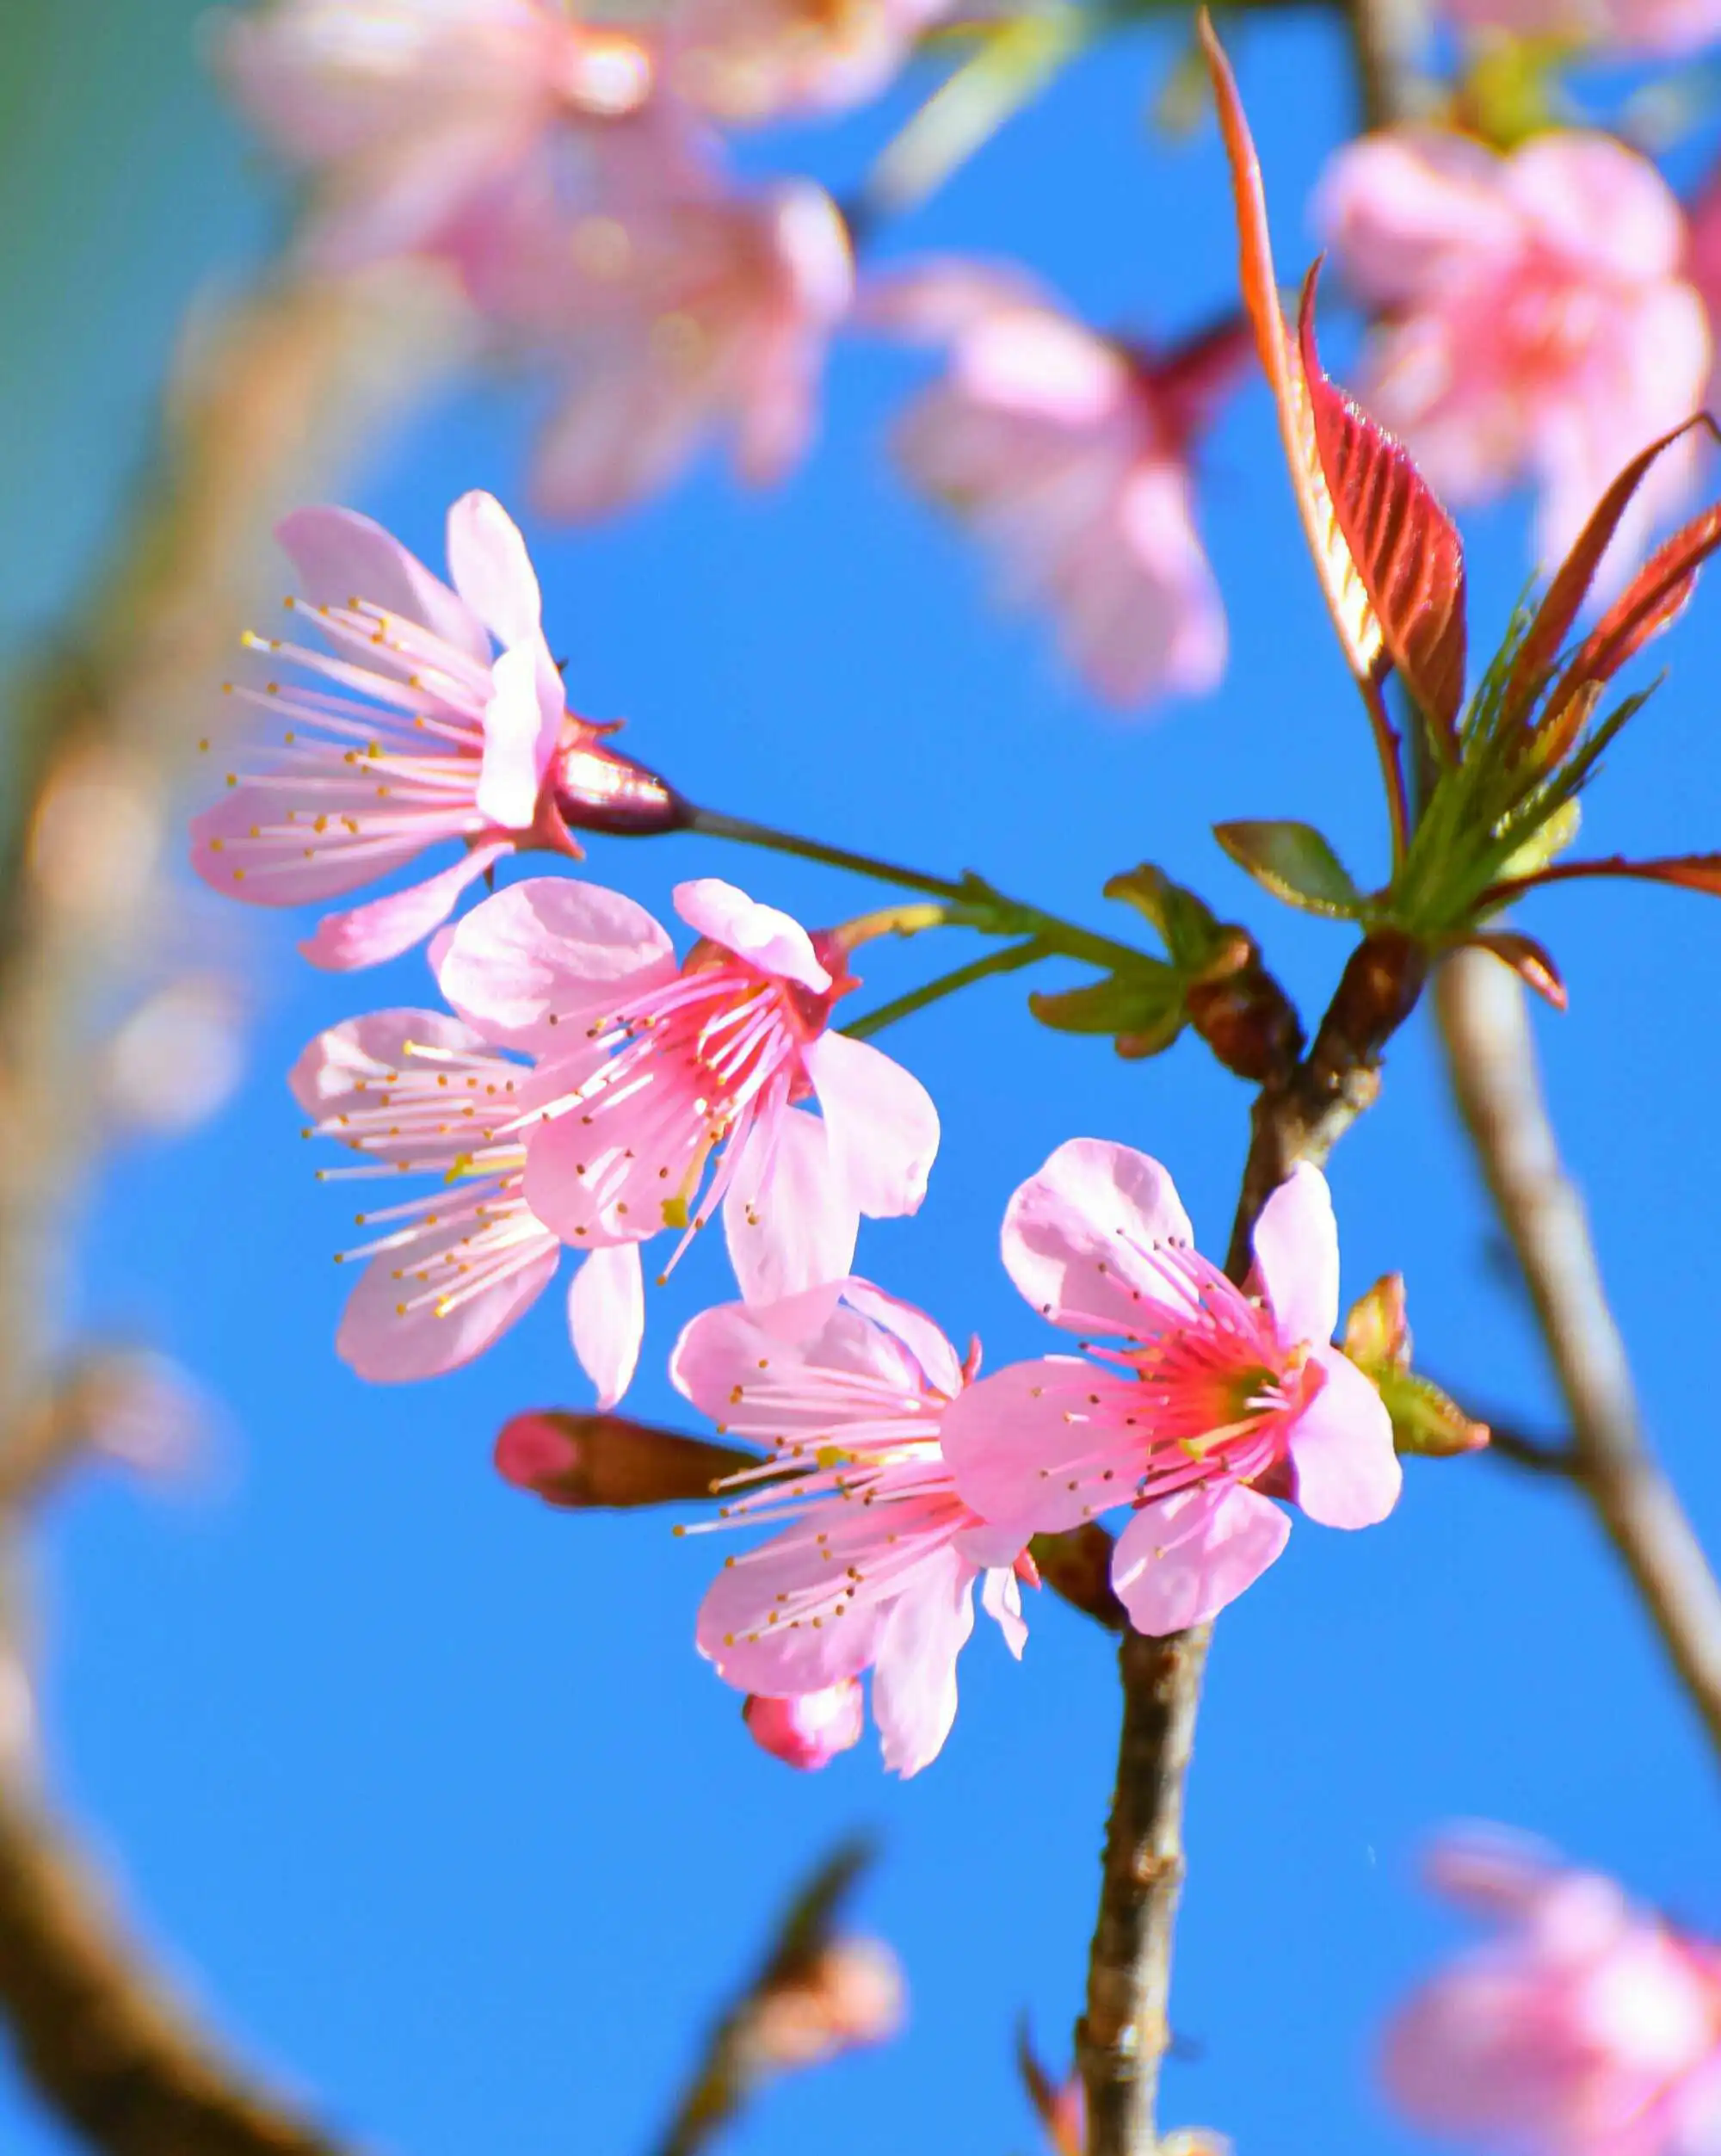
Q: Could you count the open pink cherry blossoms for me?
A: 5